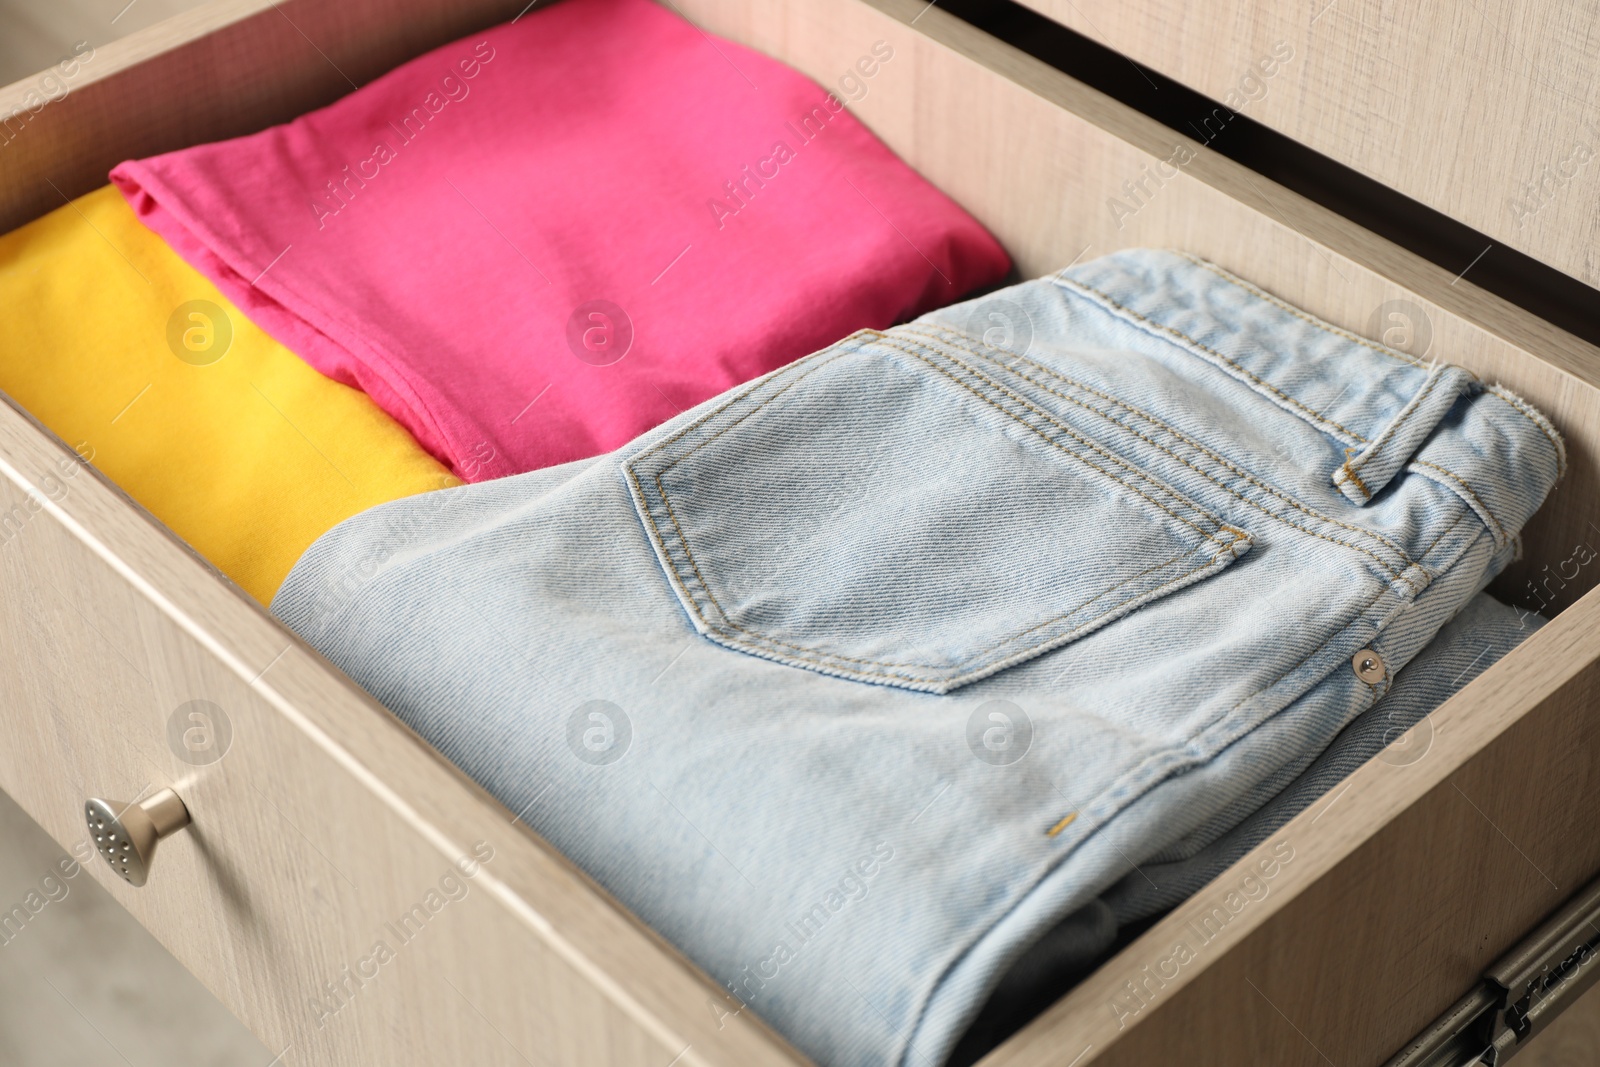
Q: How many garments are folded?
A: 3